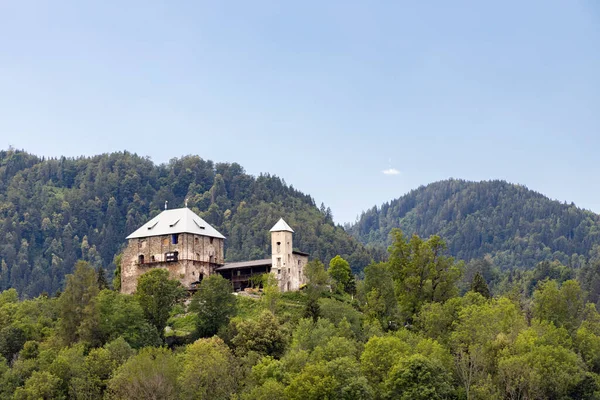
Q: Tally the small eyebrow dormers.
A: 3